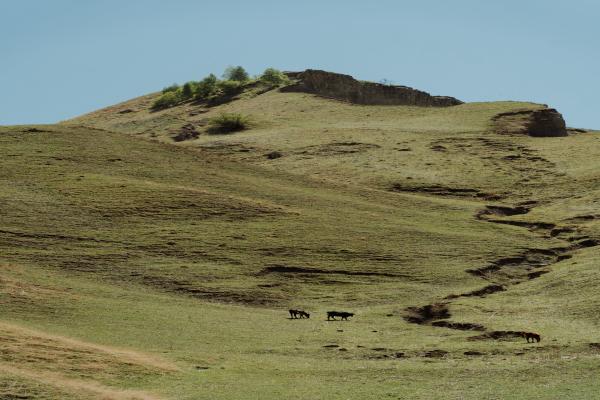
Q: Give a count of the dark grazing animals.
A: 3